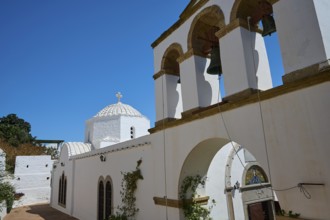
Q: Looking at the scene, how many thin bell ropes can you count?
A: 3